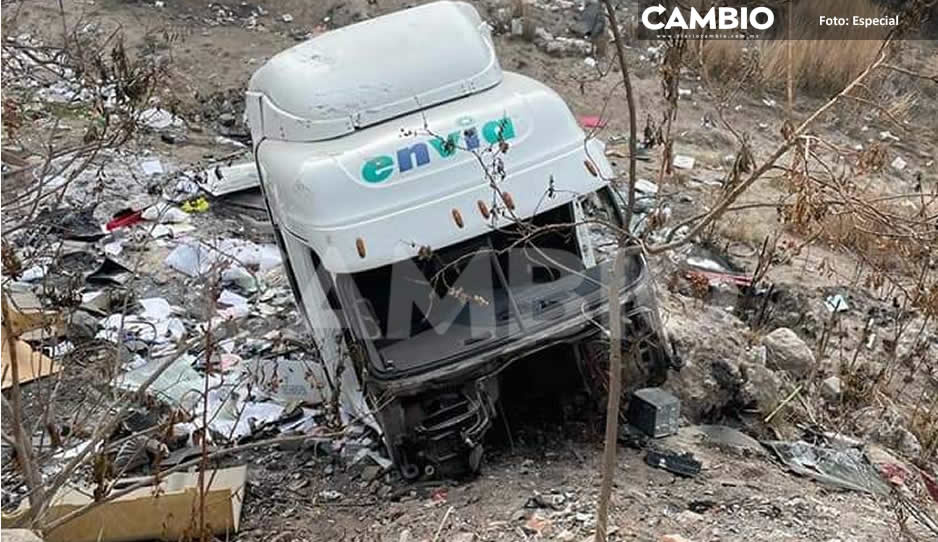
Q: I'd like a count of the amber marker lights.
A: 5